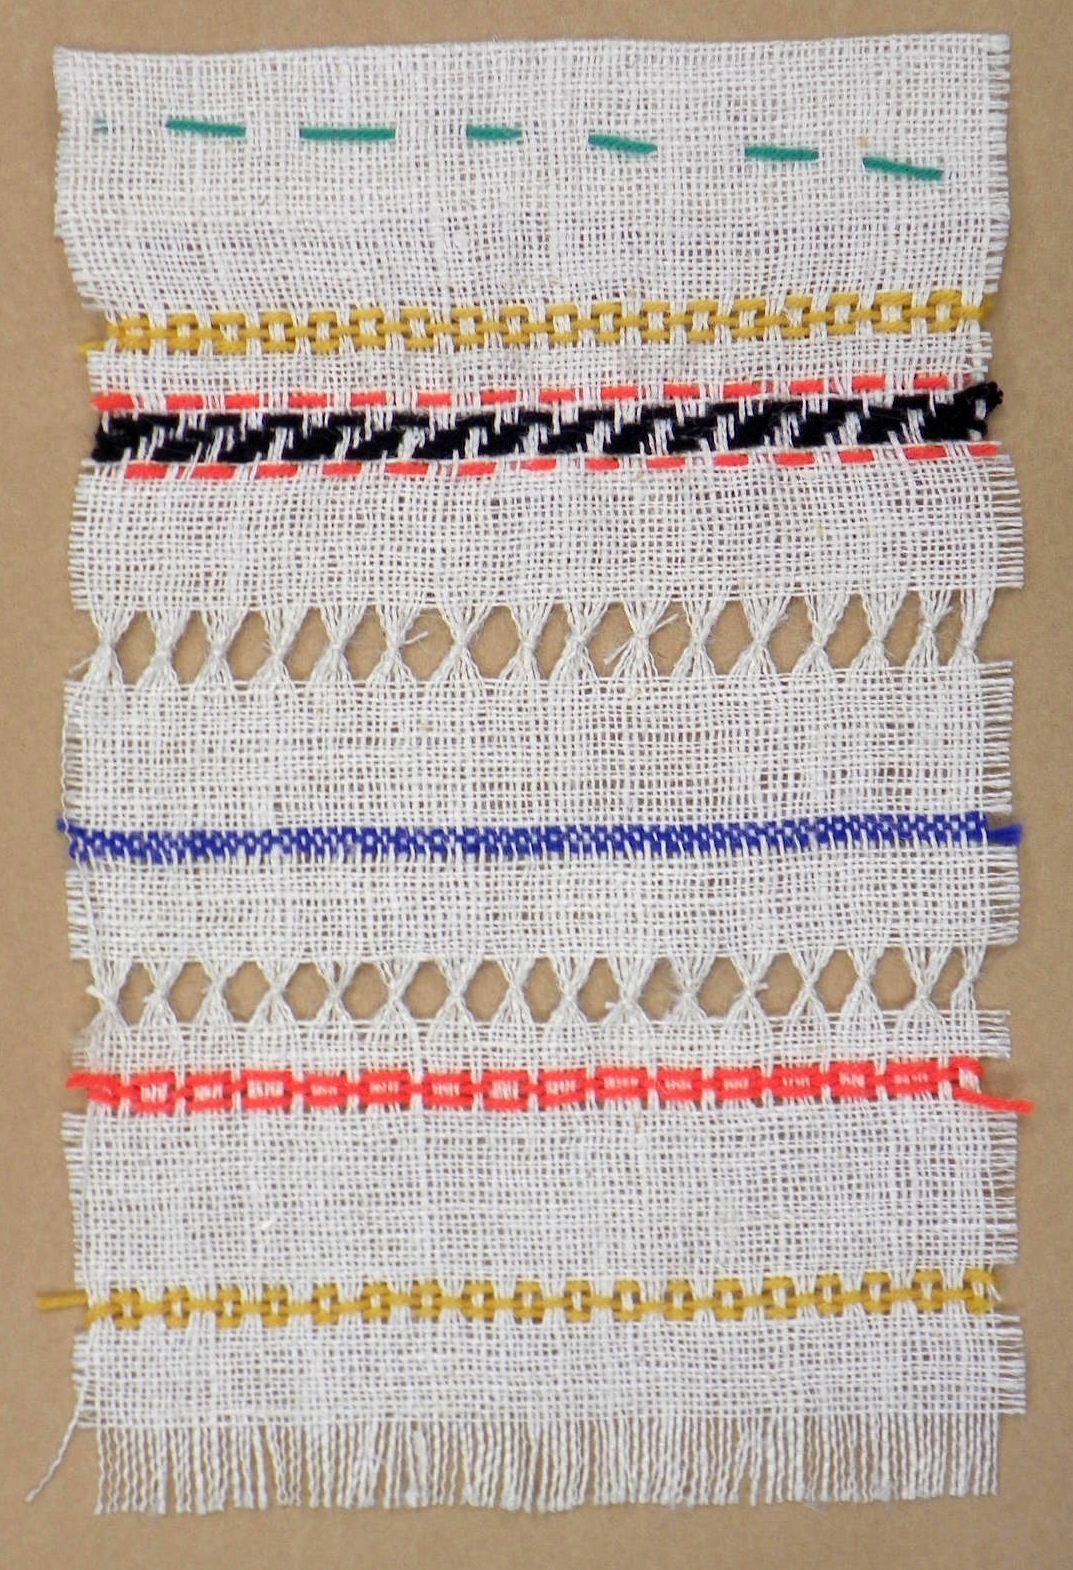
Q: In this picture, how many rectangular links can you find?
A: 14